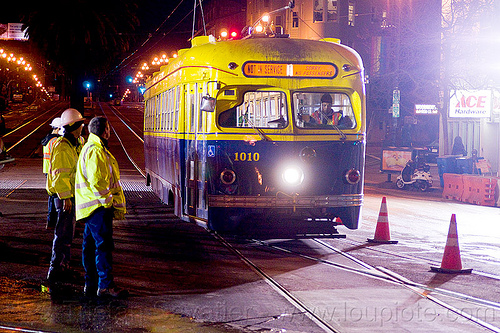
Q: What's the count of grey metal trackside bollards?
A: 0